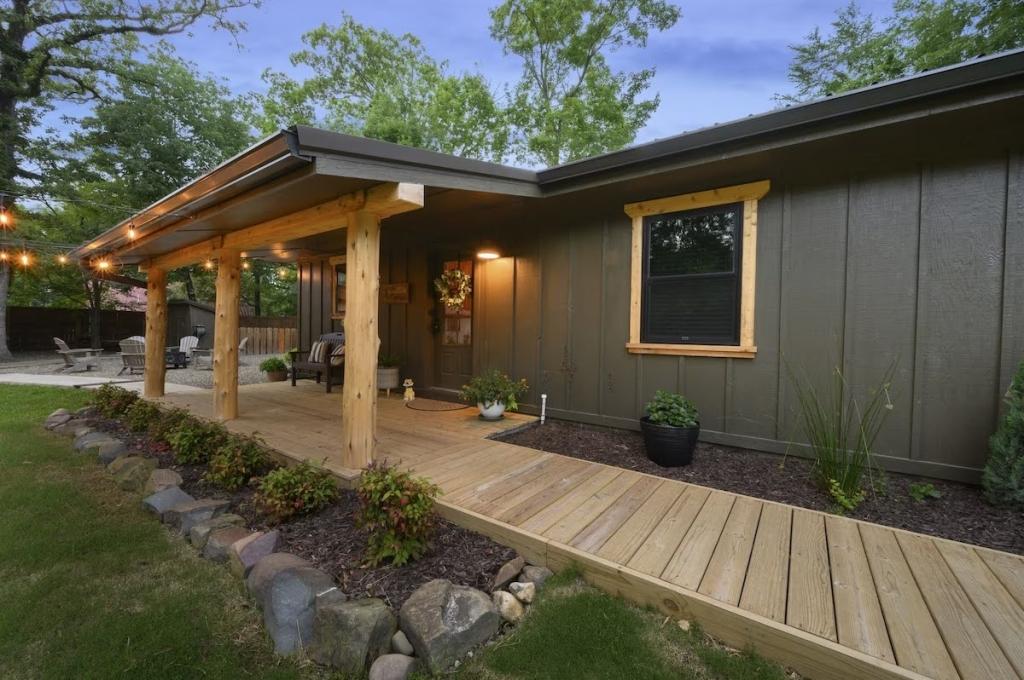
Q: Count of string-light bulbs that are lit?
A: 9